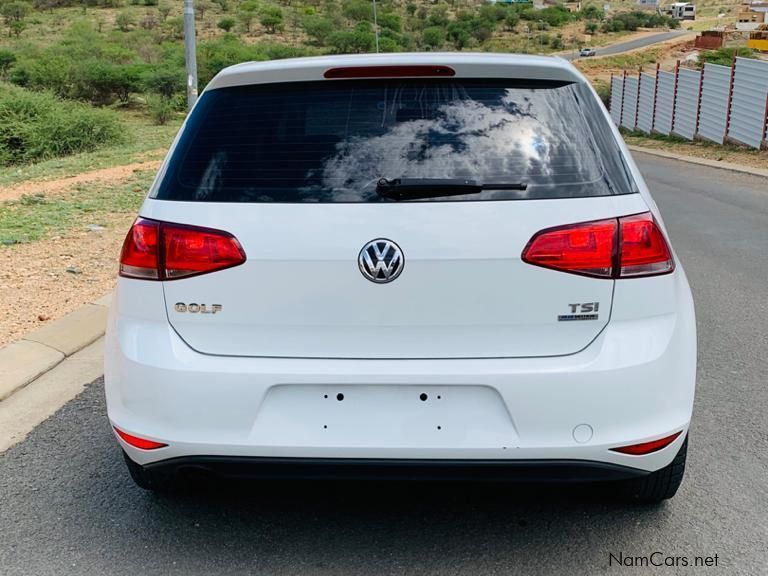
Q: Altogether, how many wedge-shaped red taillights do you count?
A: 2